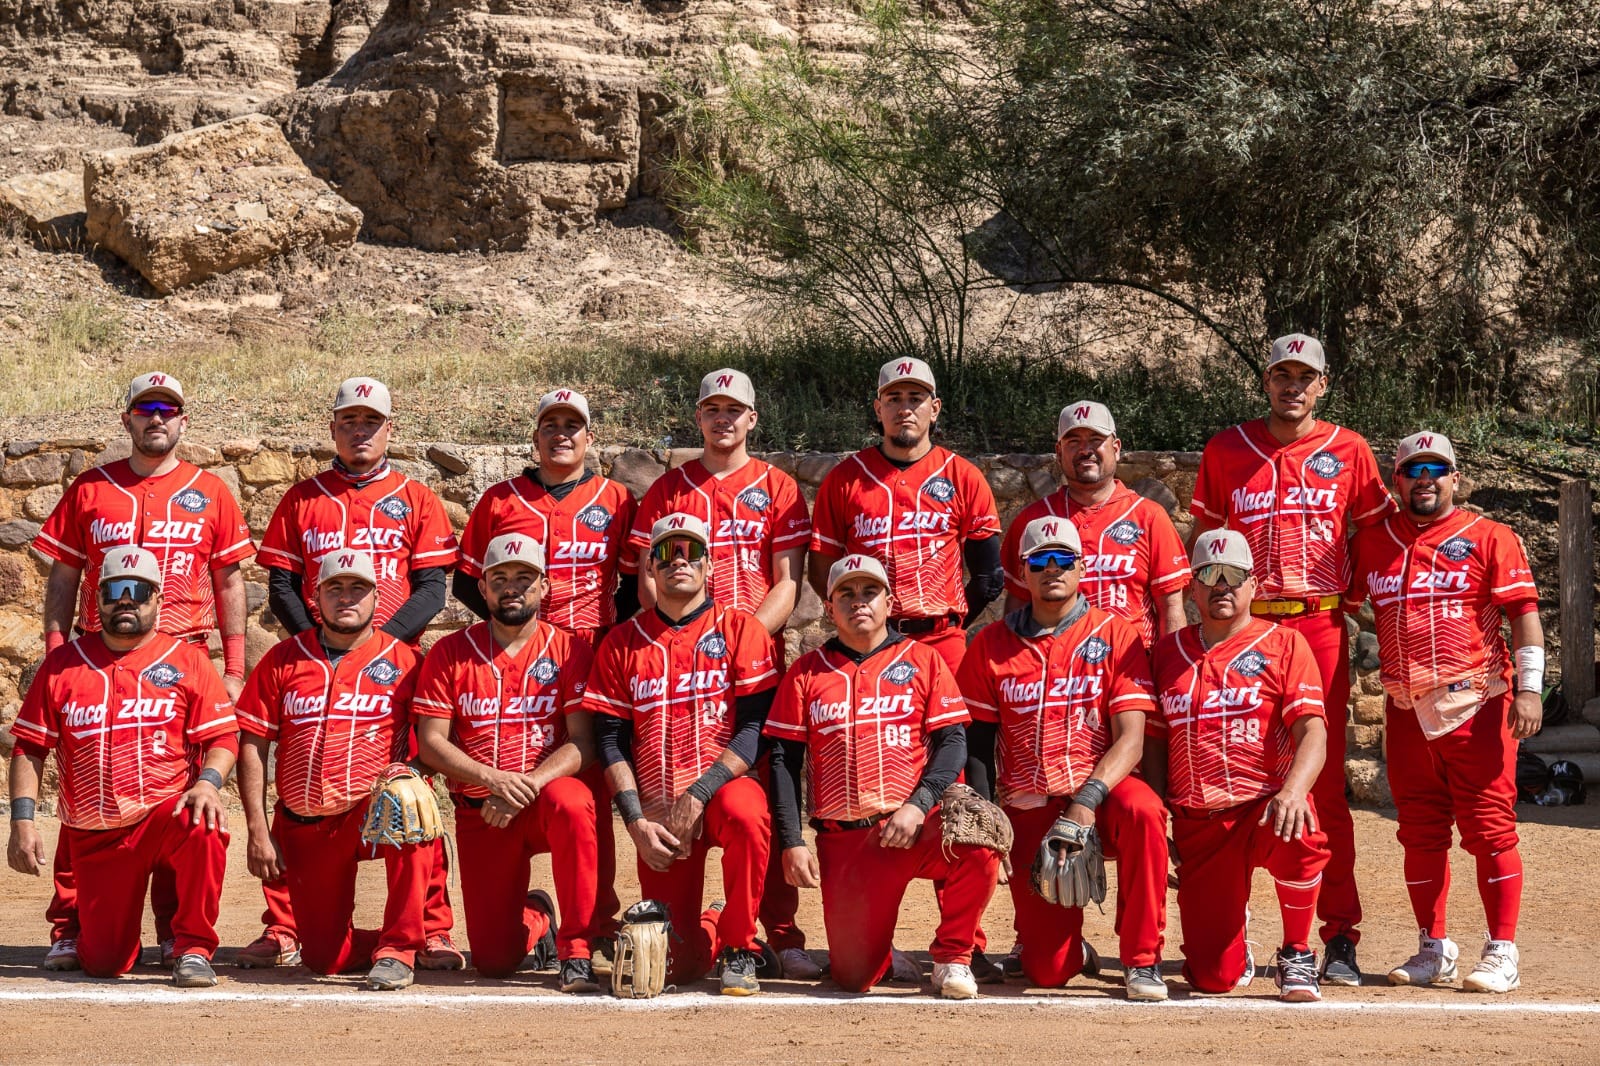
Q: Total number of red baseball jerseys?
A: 15